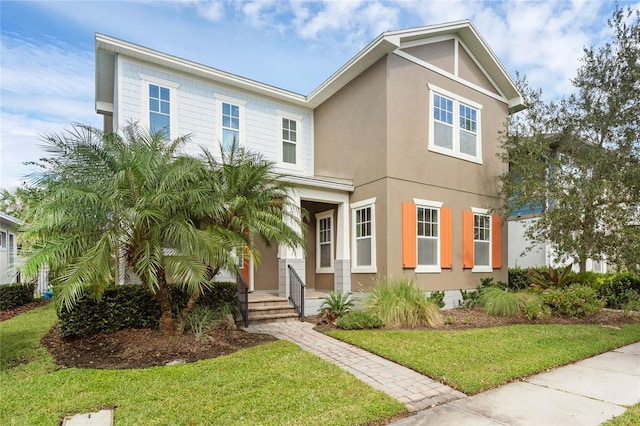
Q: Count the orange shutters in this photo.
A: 4